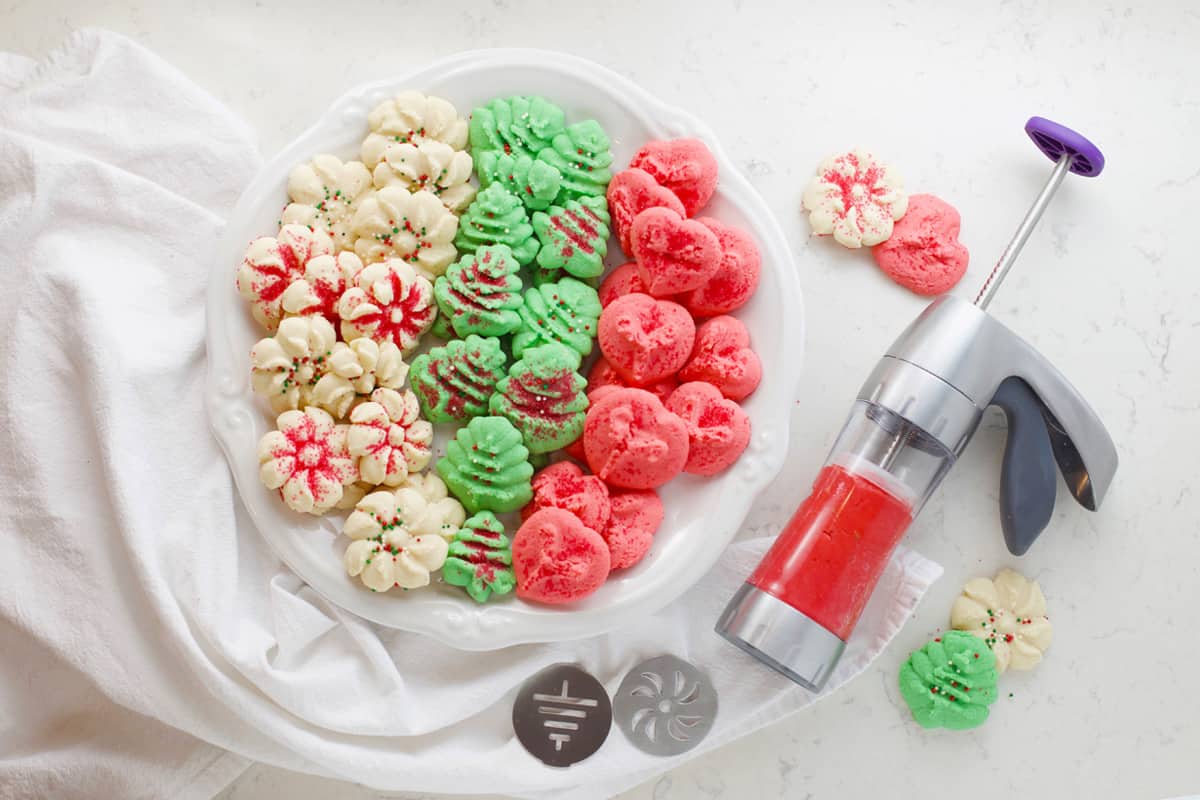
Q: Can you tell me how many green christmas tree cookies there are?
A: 12